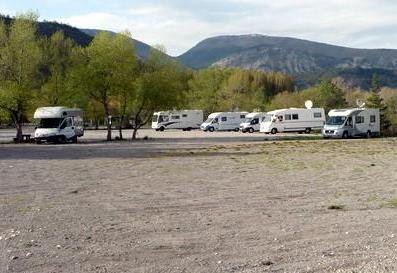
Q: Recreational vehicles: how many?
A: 6